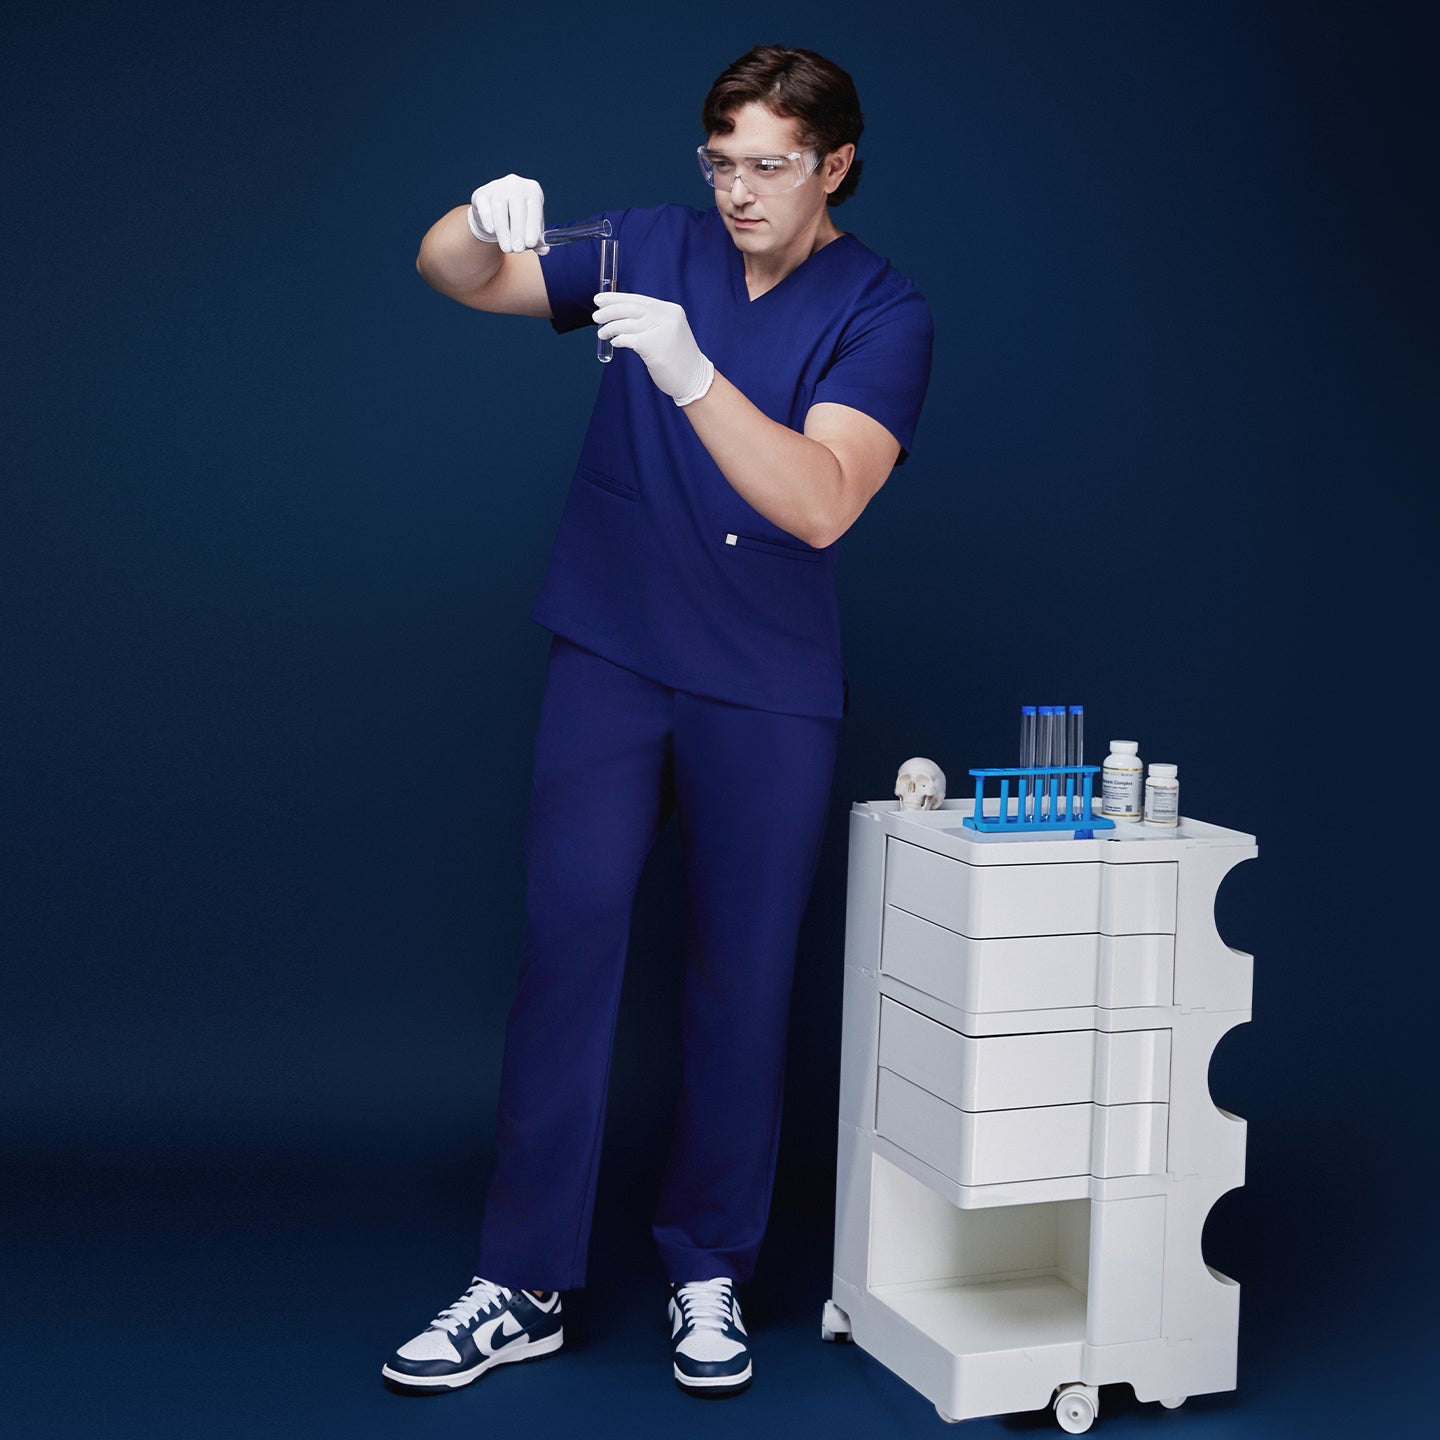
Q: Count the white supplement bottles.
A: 2